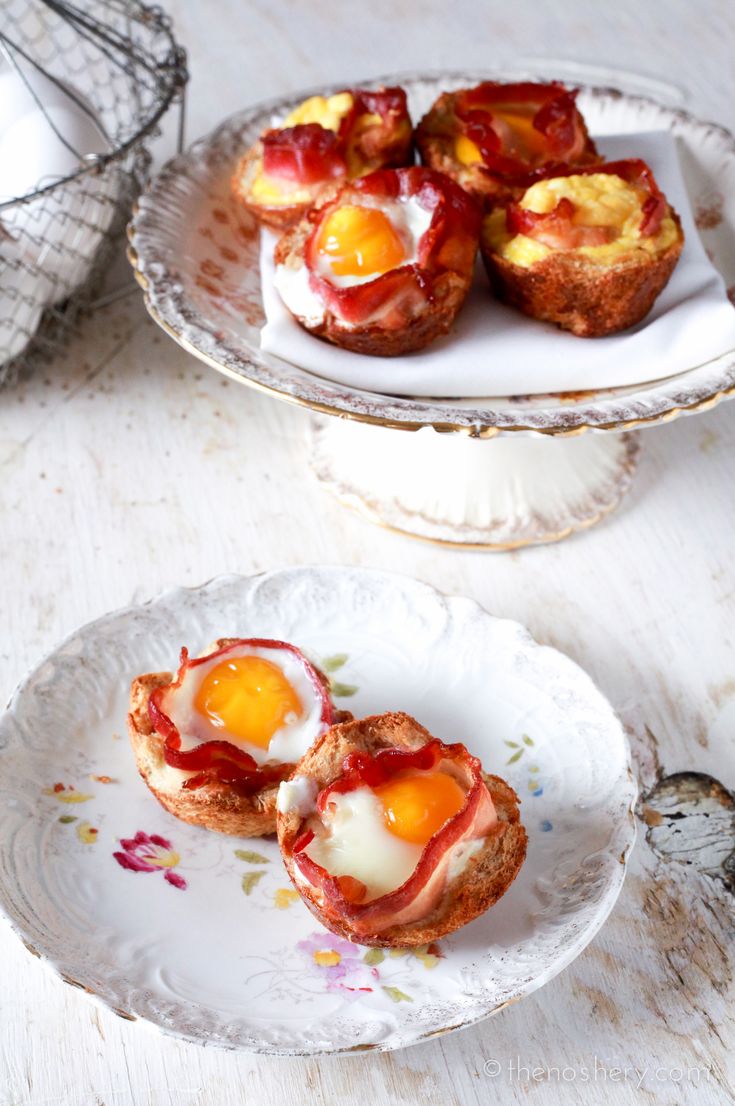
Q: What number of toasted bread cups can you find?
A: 6